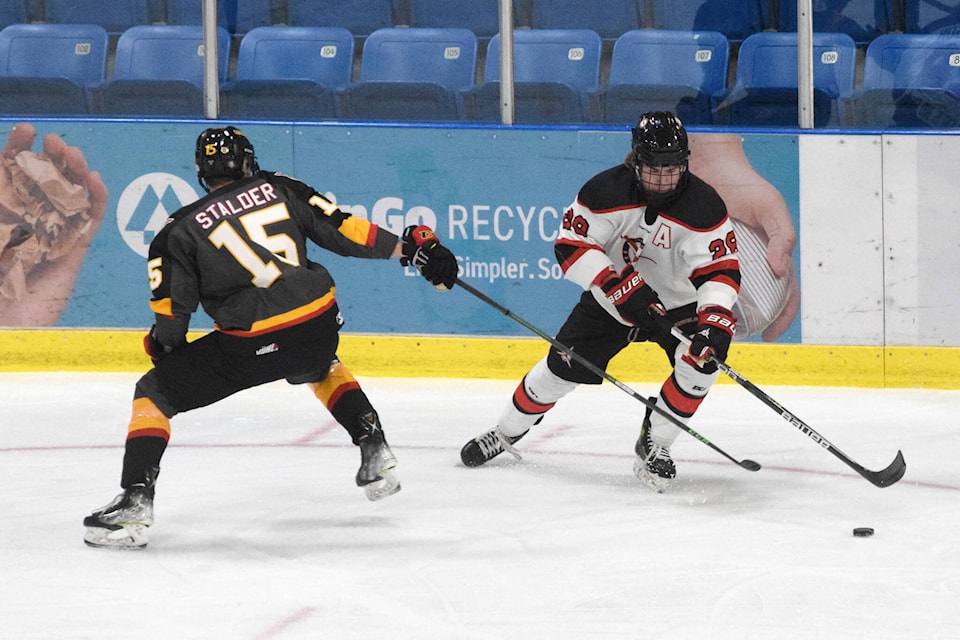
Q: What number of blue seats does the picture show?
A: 8